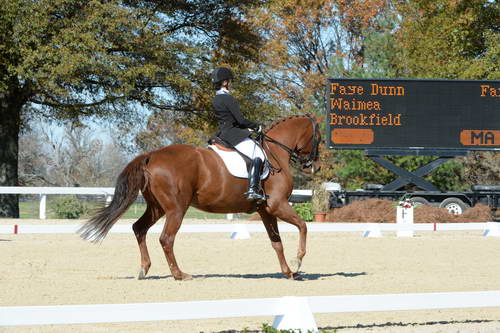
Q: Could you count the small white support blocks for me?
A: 4